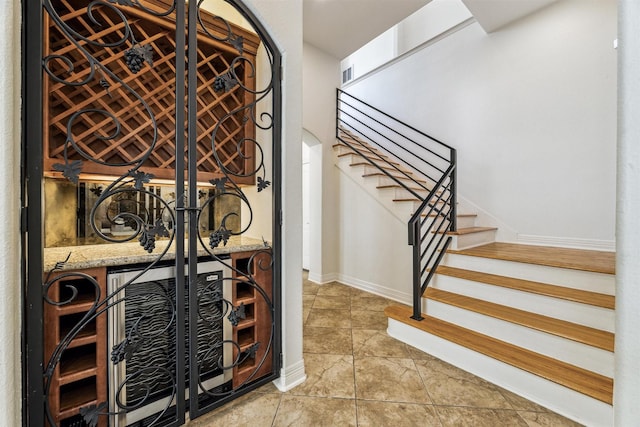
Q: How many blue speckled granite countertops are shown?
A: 0